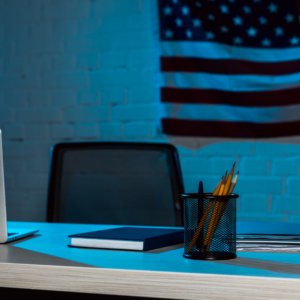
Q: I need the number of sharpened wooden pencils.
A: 4